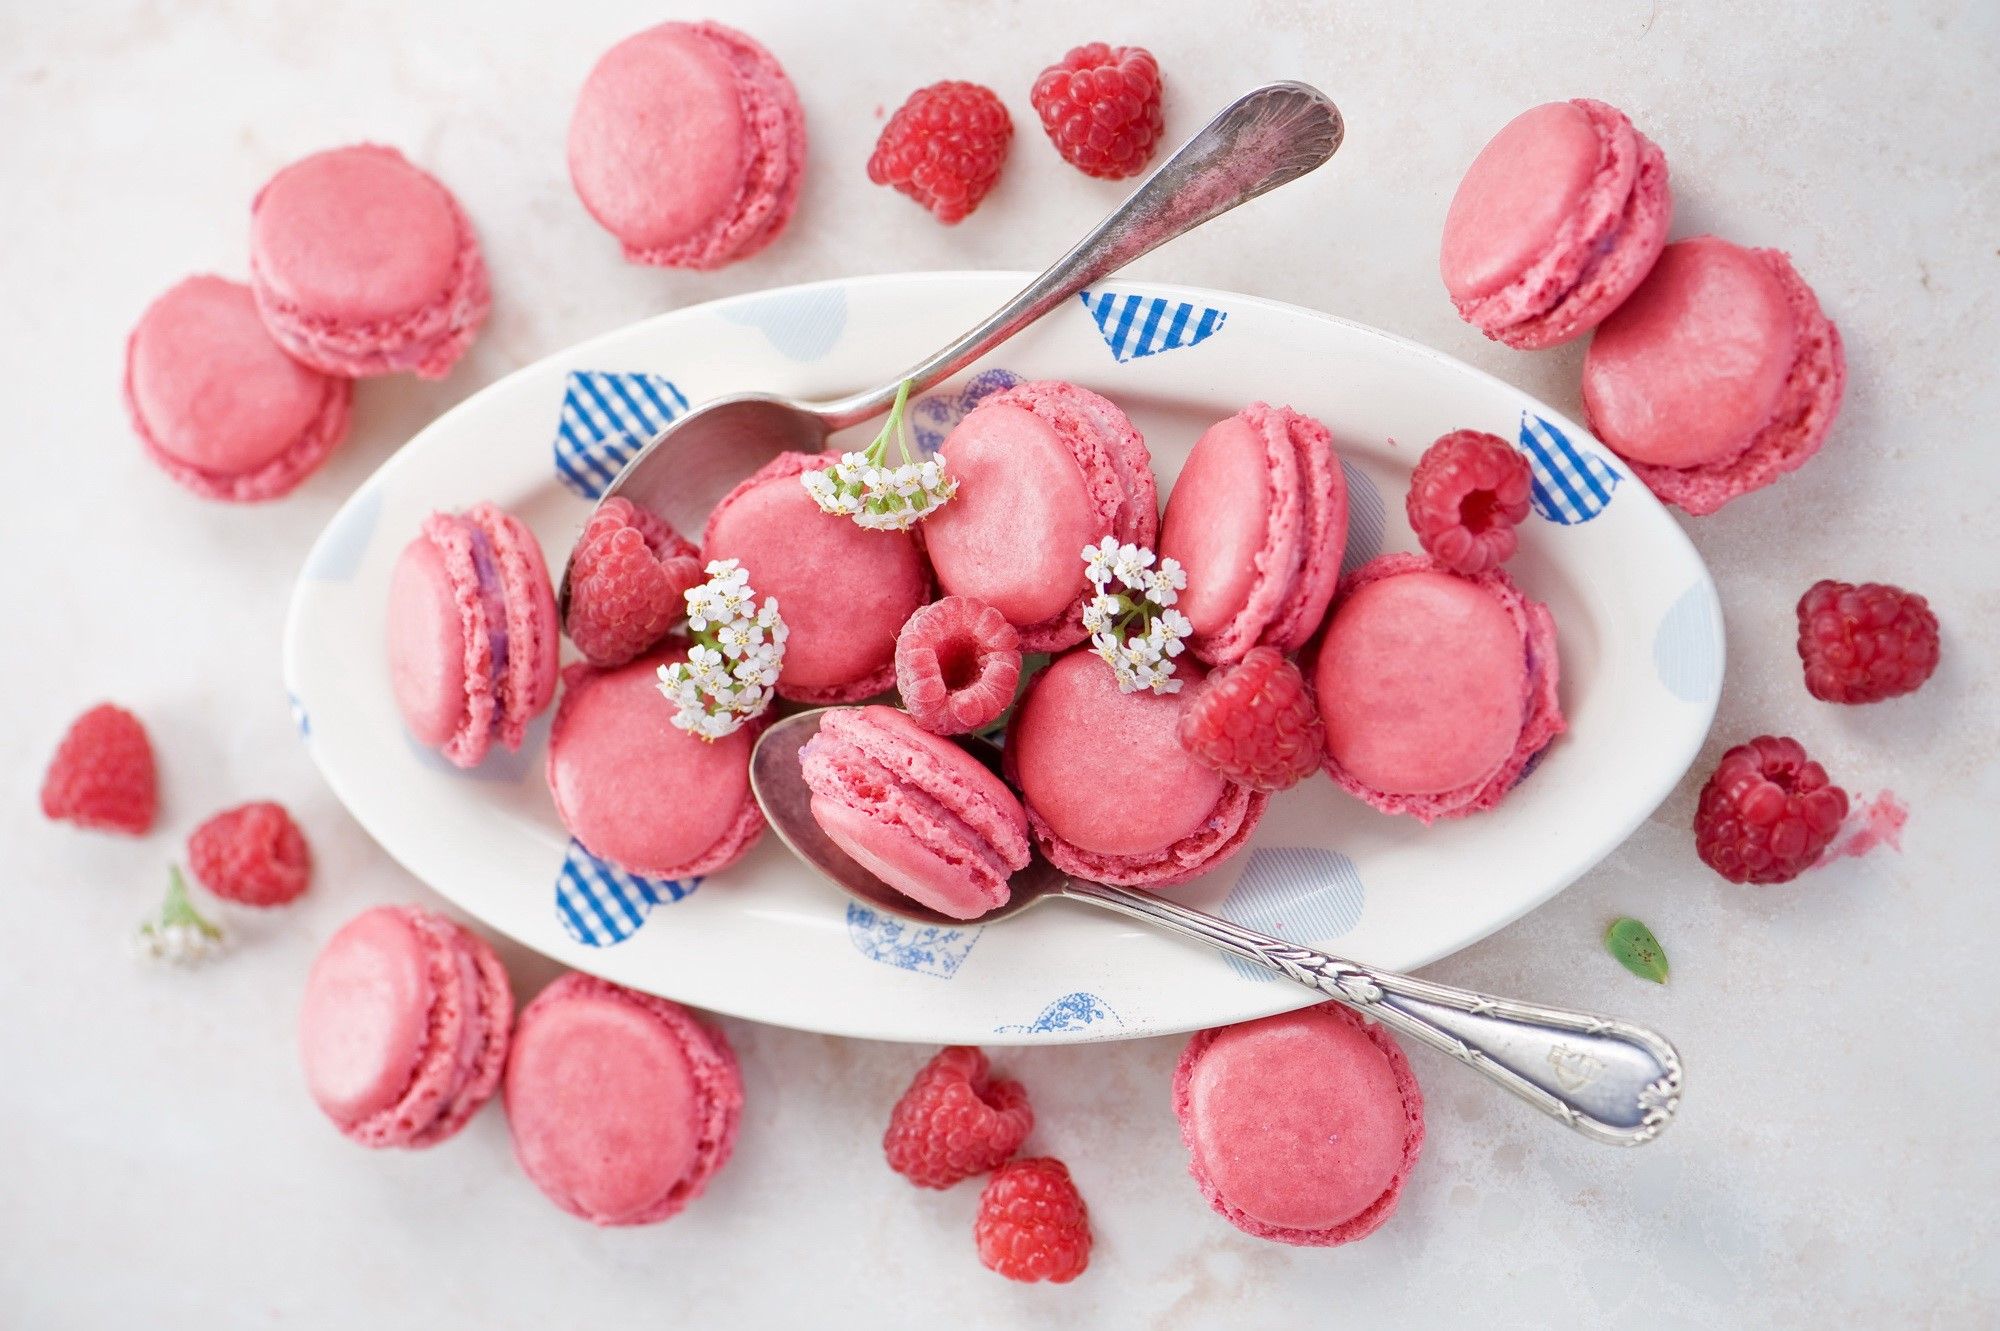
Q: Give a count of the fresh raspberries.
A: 12